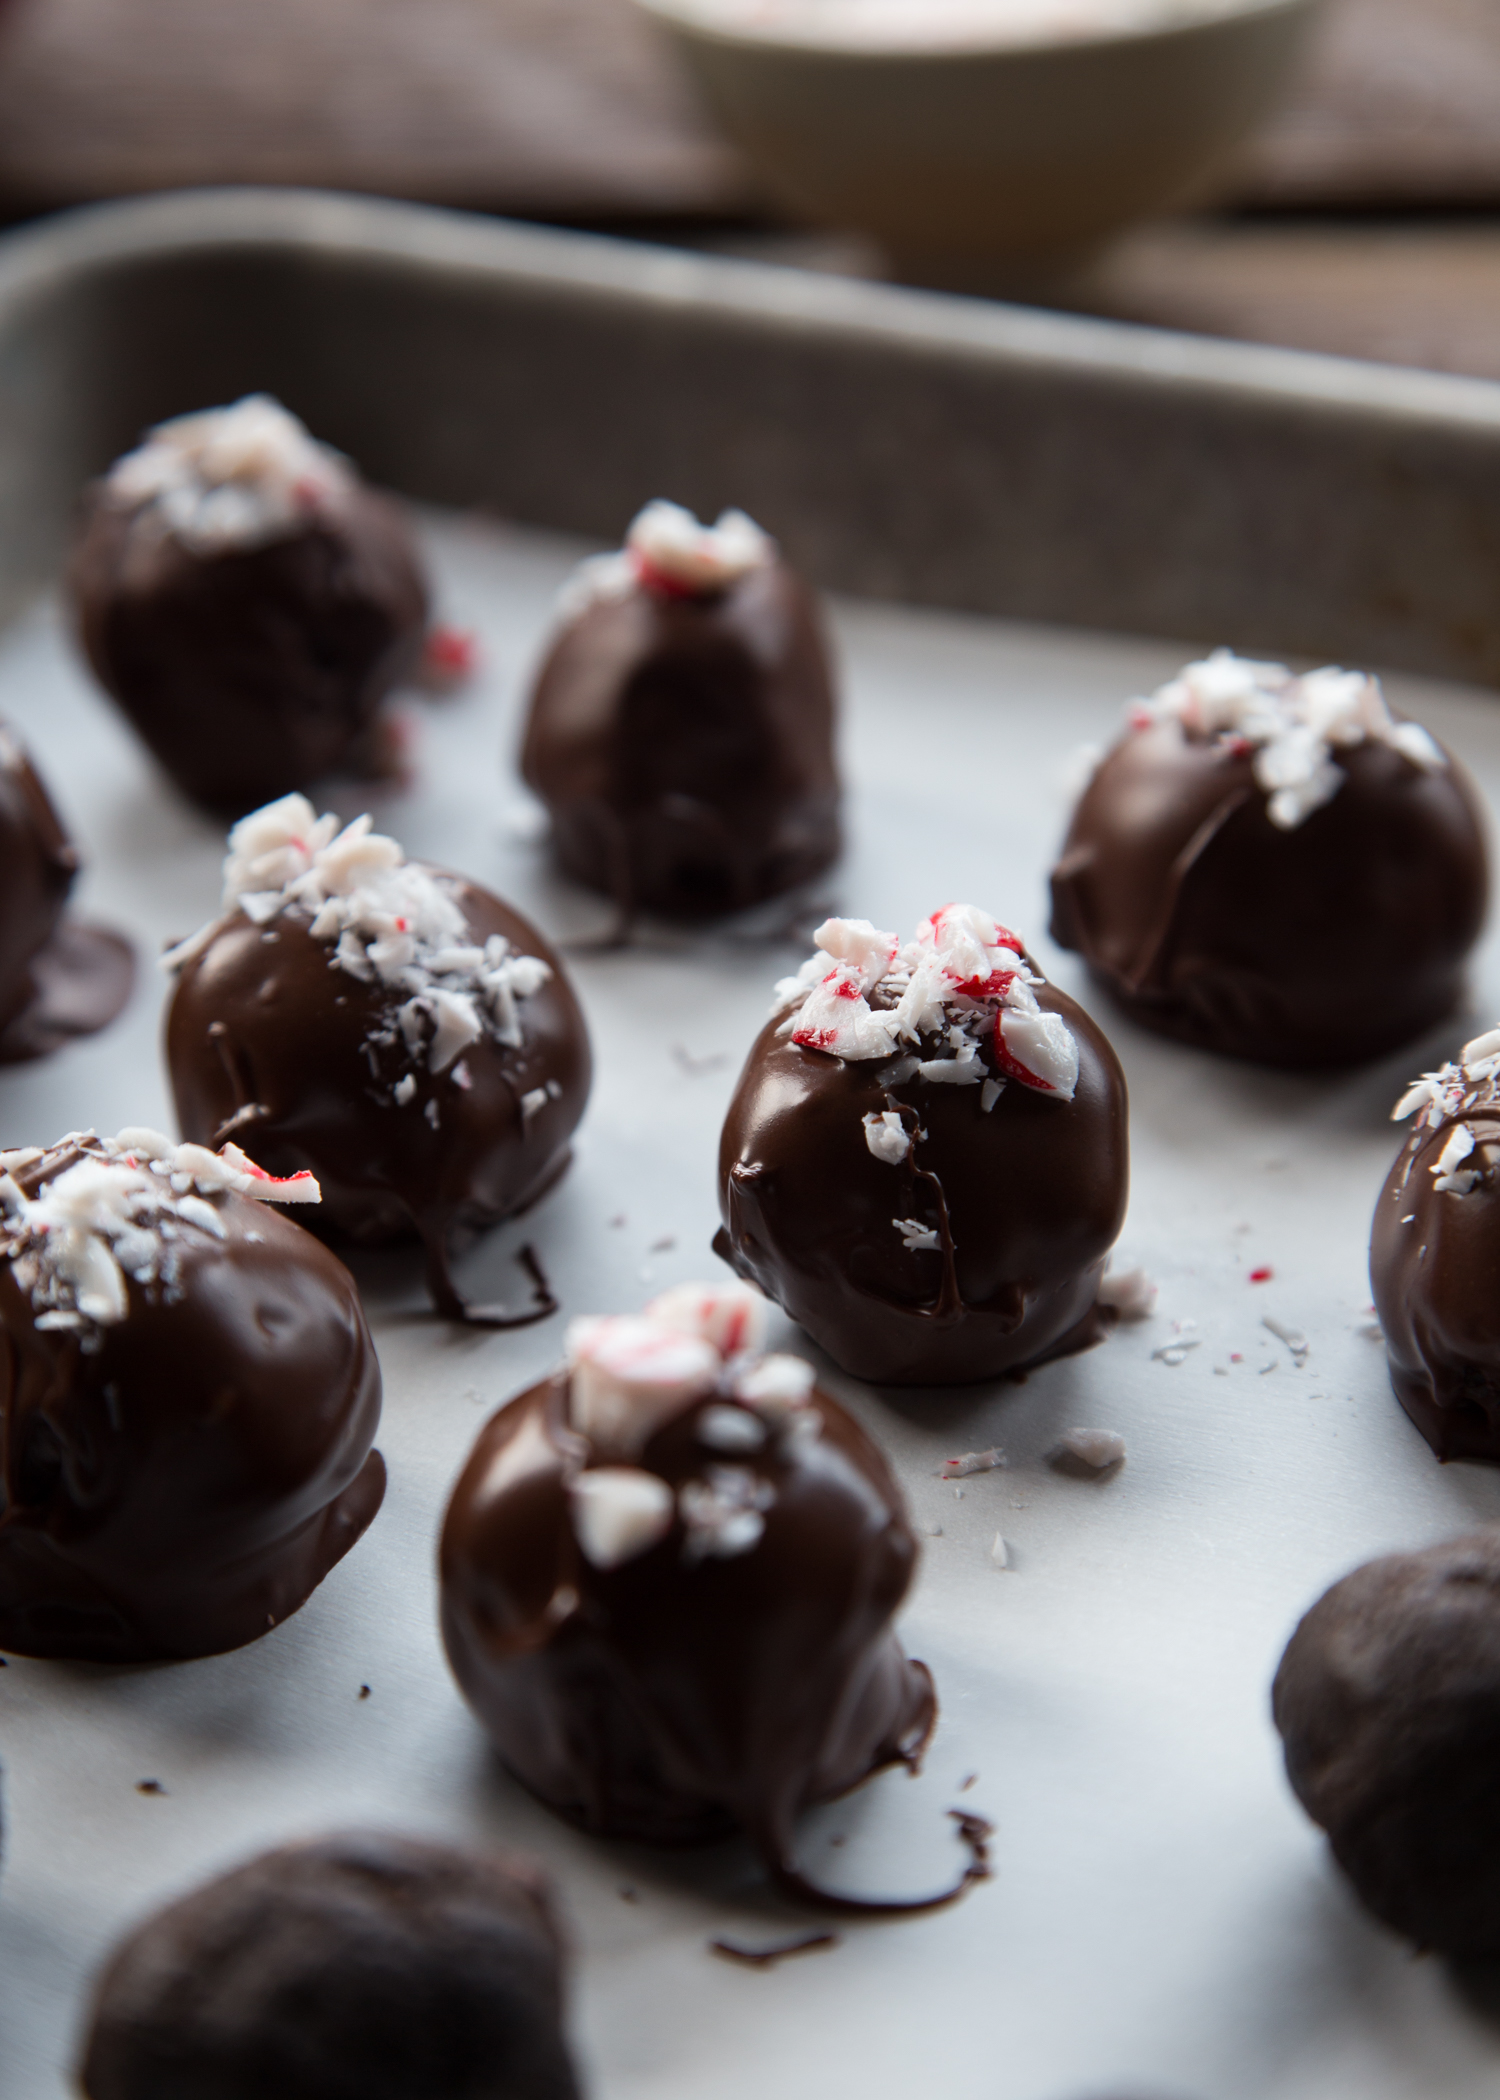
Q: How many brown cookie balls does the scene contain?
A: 11